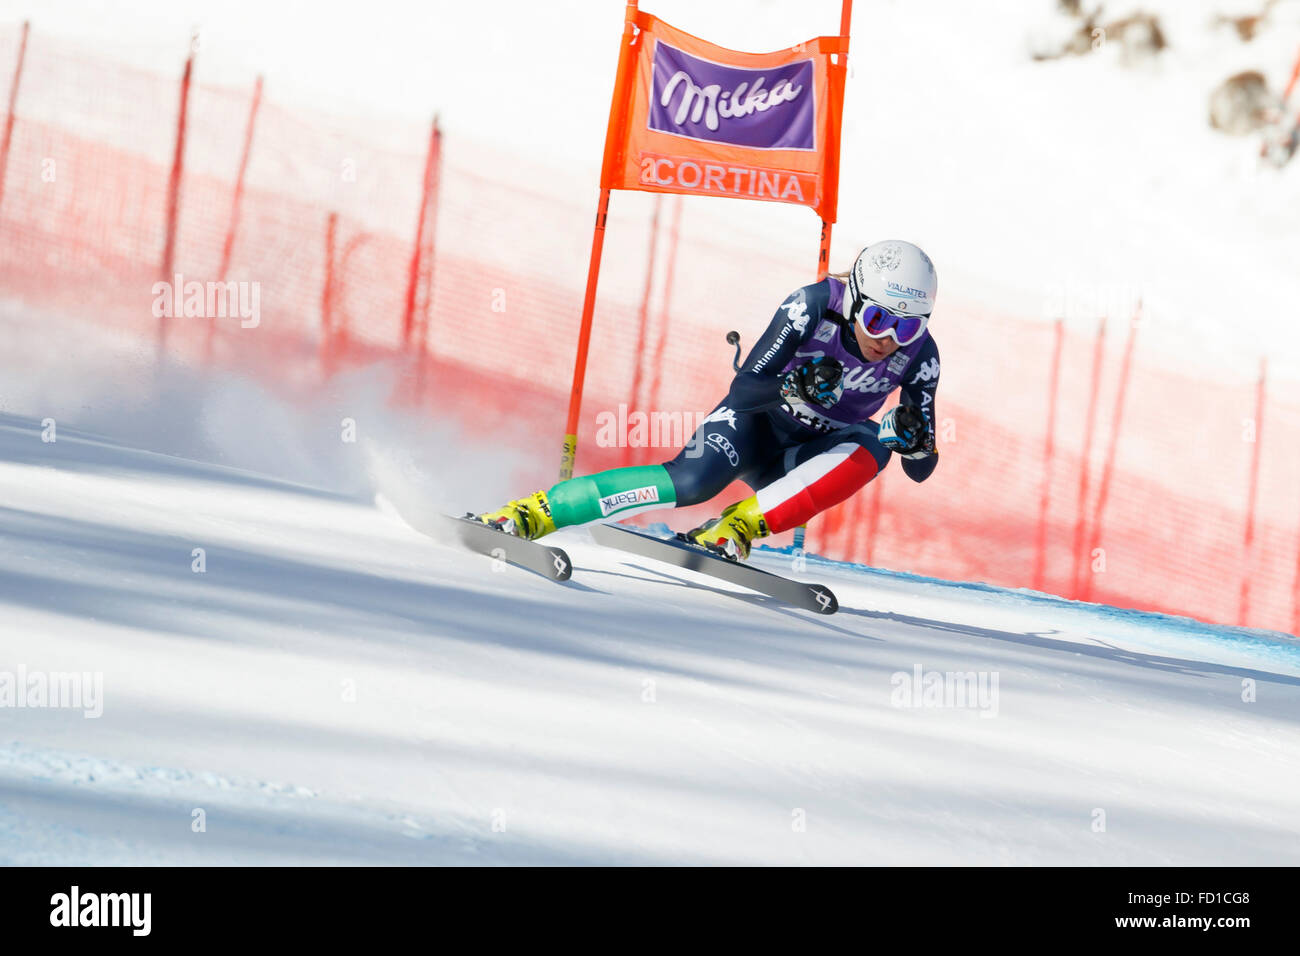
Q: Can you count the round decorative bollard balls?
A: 0